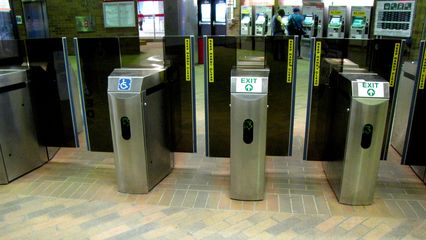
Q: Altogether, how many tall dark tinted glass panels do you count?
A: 8